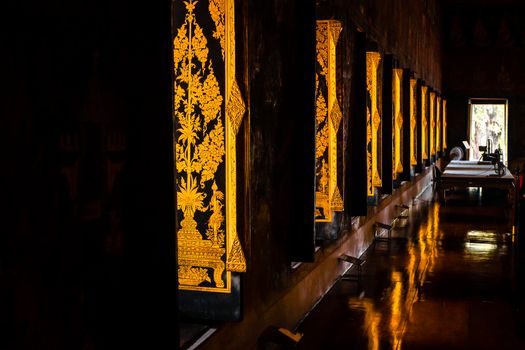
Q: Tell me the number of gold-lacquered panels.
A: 9